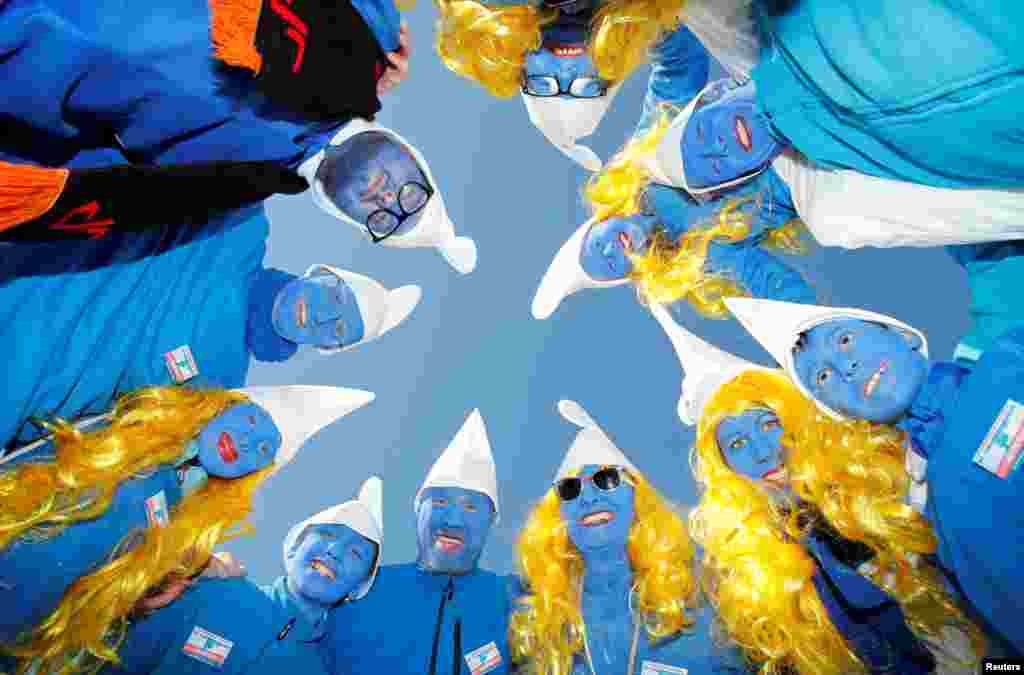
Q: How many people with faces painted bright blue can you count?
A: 11